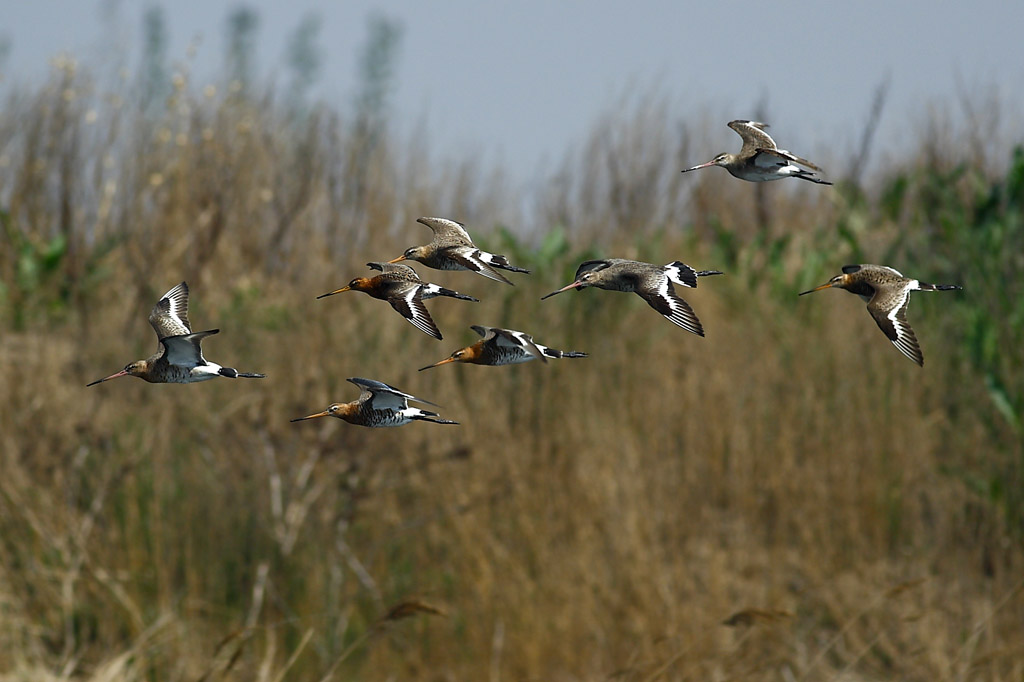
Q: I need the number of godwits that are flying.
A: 8